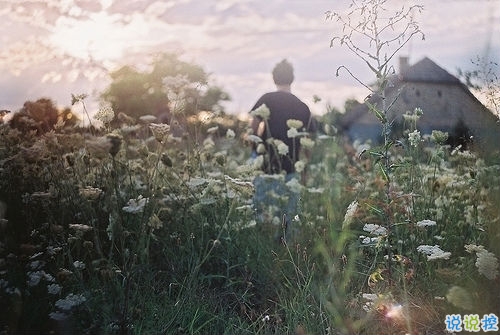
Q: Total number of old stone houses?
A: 1